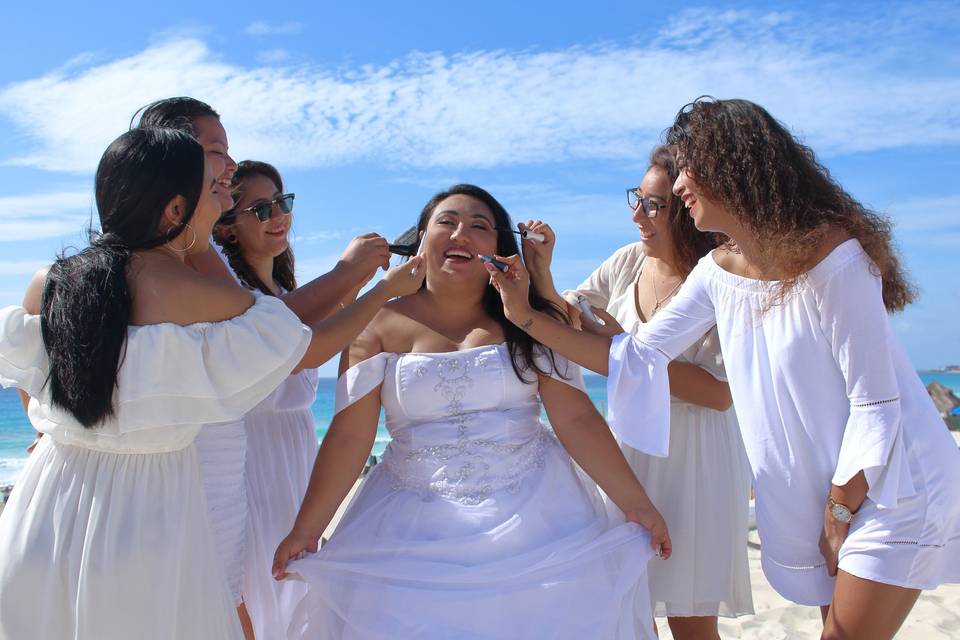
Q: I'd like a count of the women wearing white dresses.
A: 6